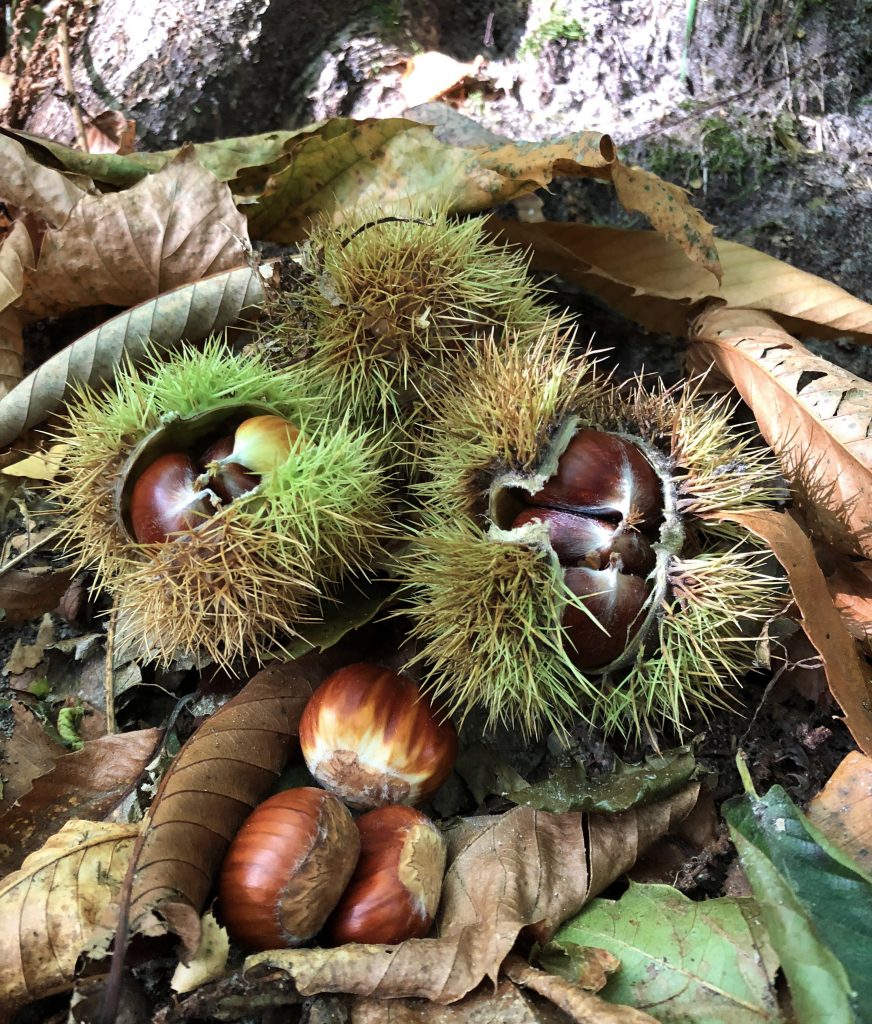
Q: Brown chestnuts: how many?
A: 8